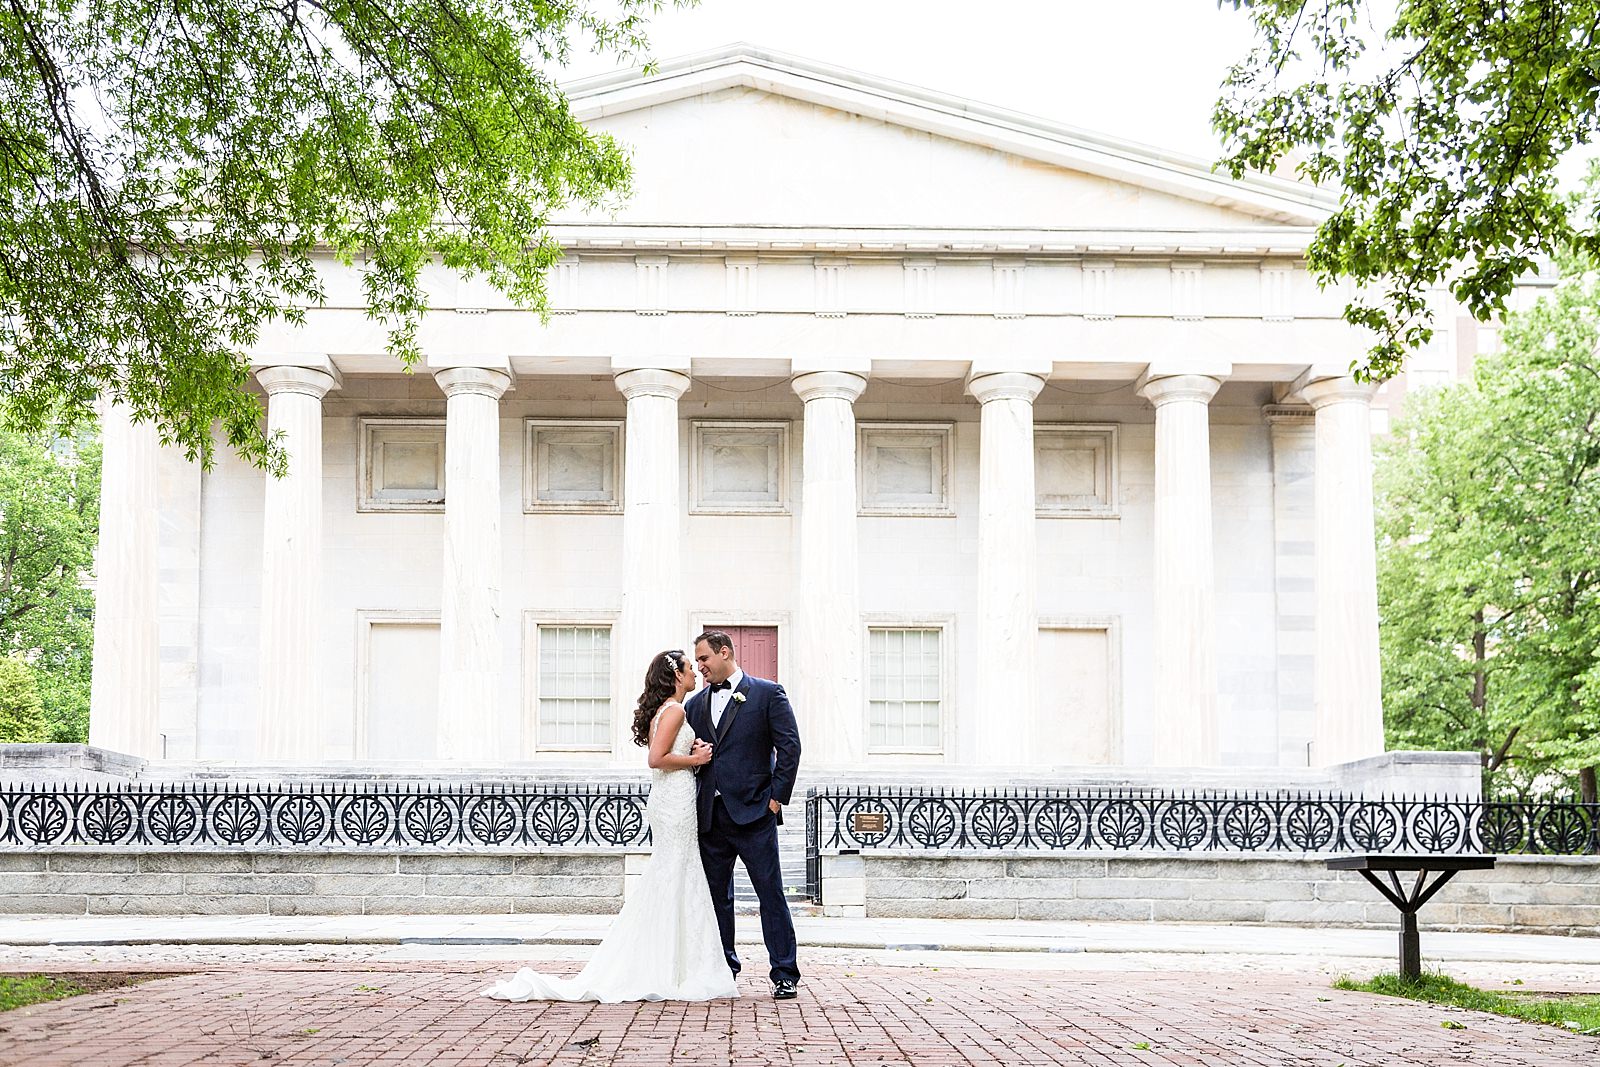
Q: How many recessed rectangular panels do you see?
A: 5